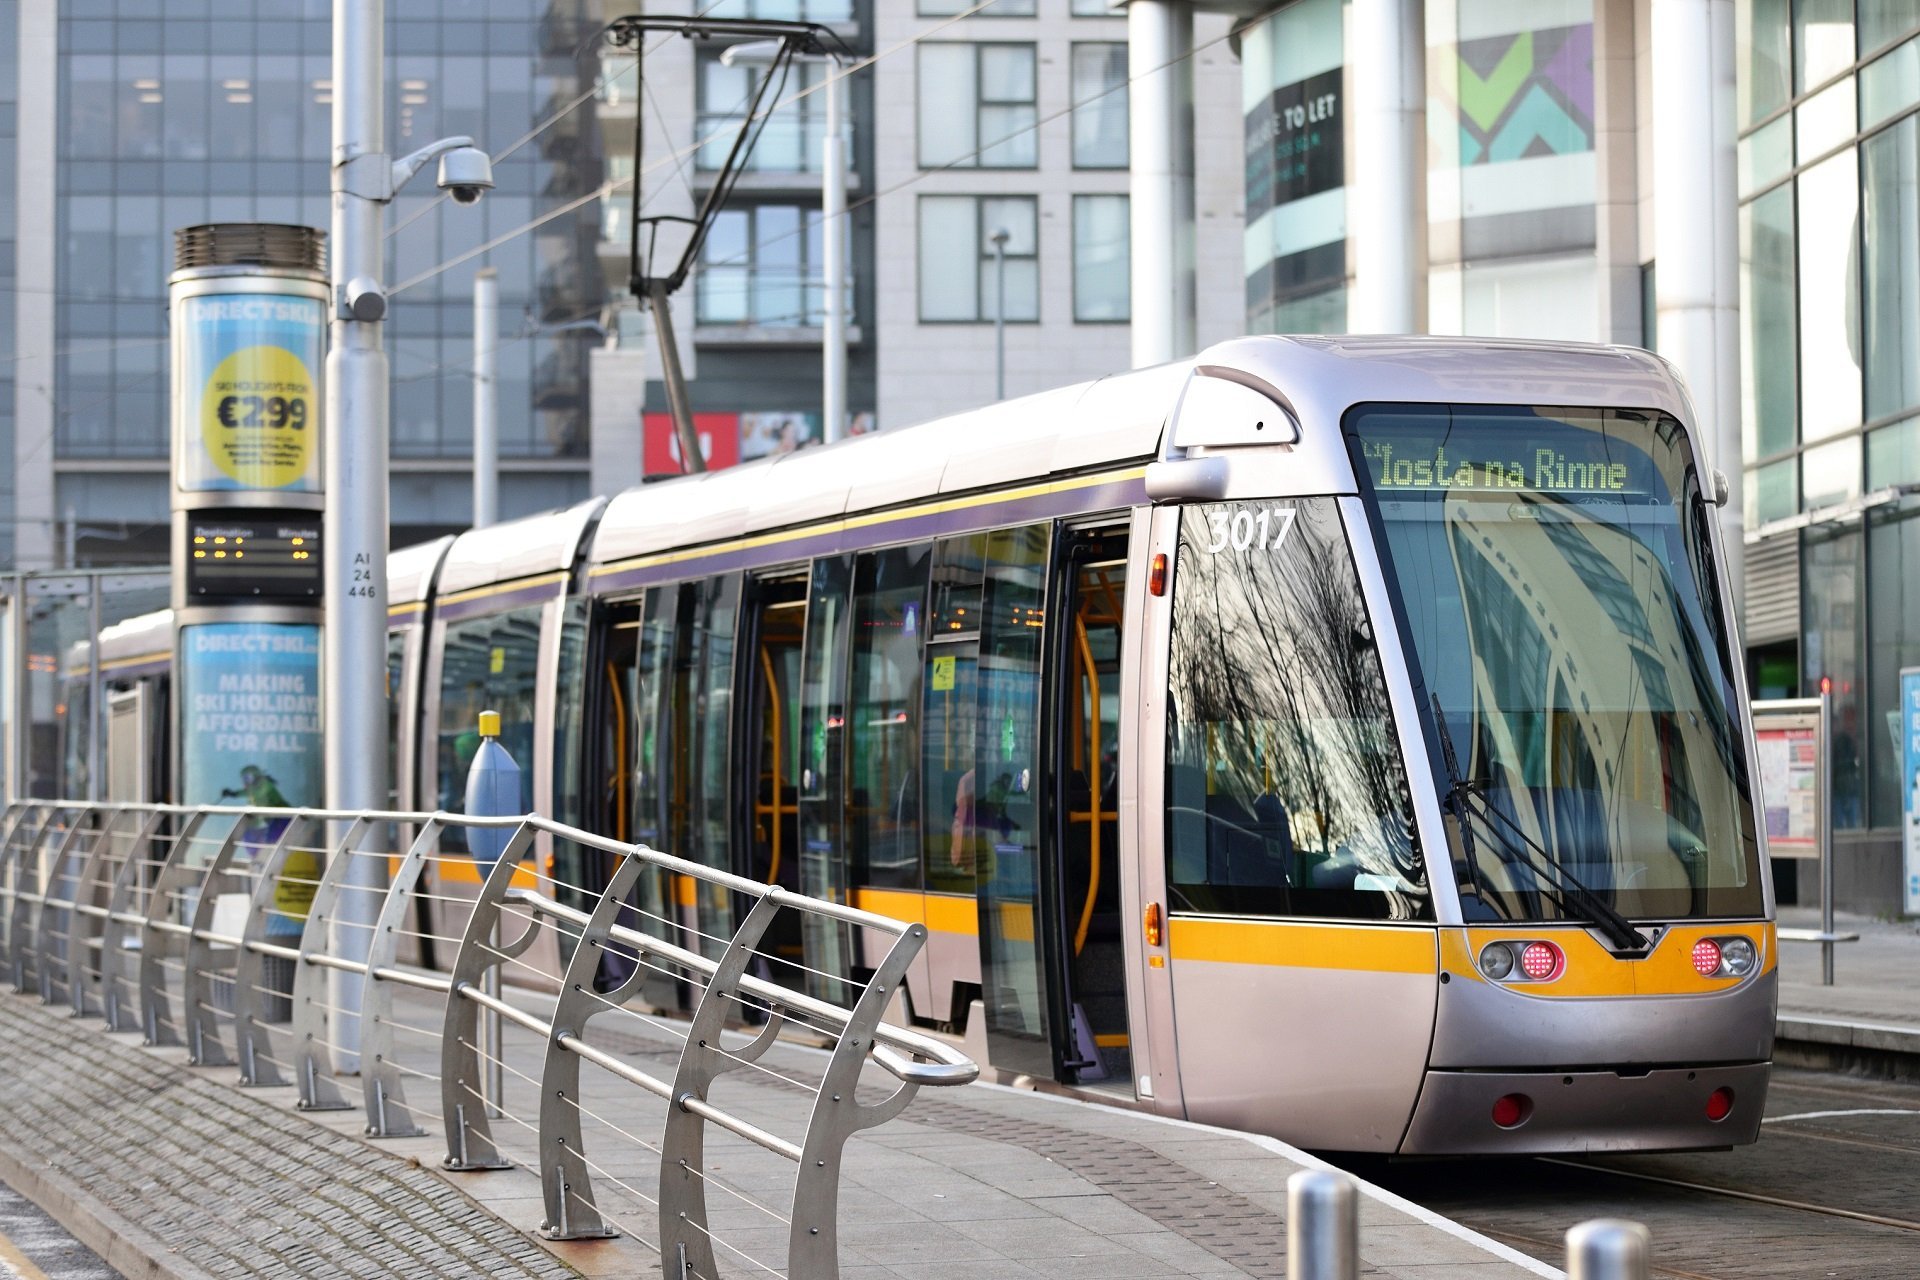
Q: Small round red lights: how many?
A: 4